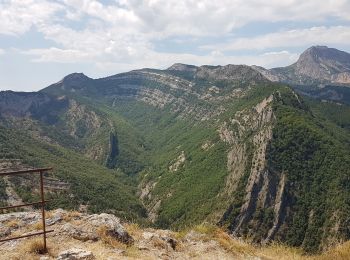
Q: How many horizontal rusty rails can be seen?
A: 3